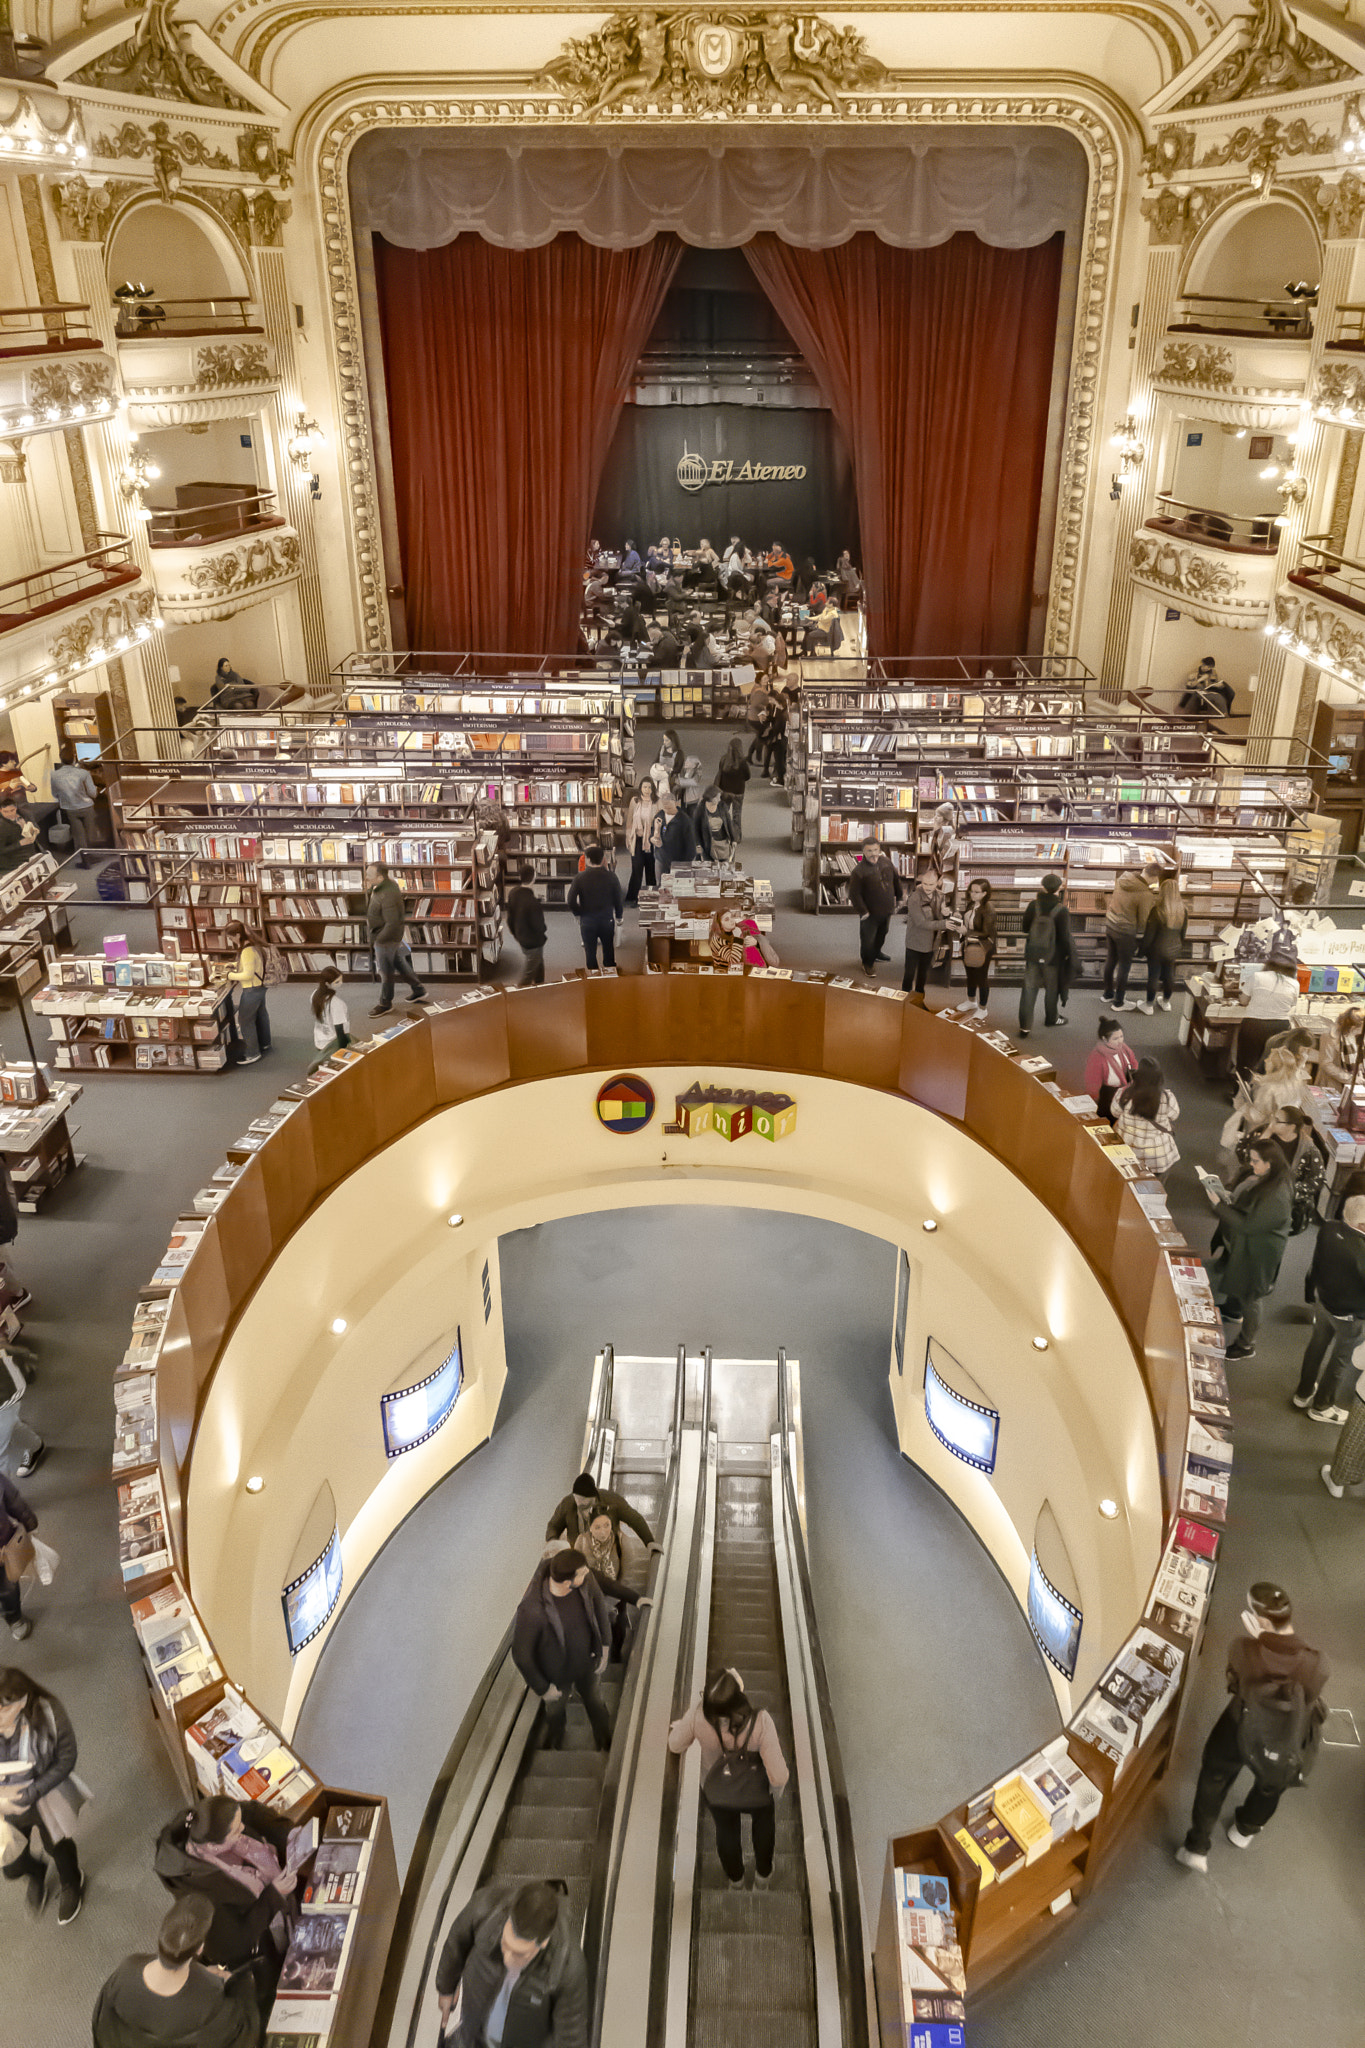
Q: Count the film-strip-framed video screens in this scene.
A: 4